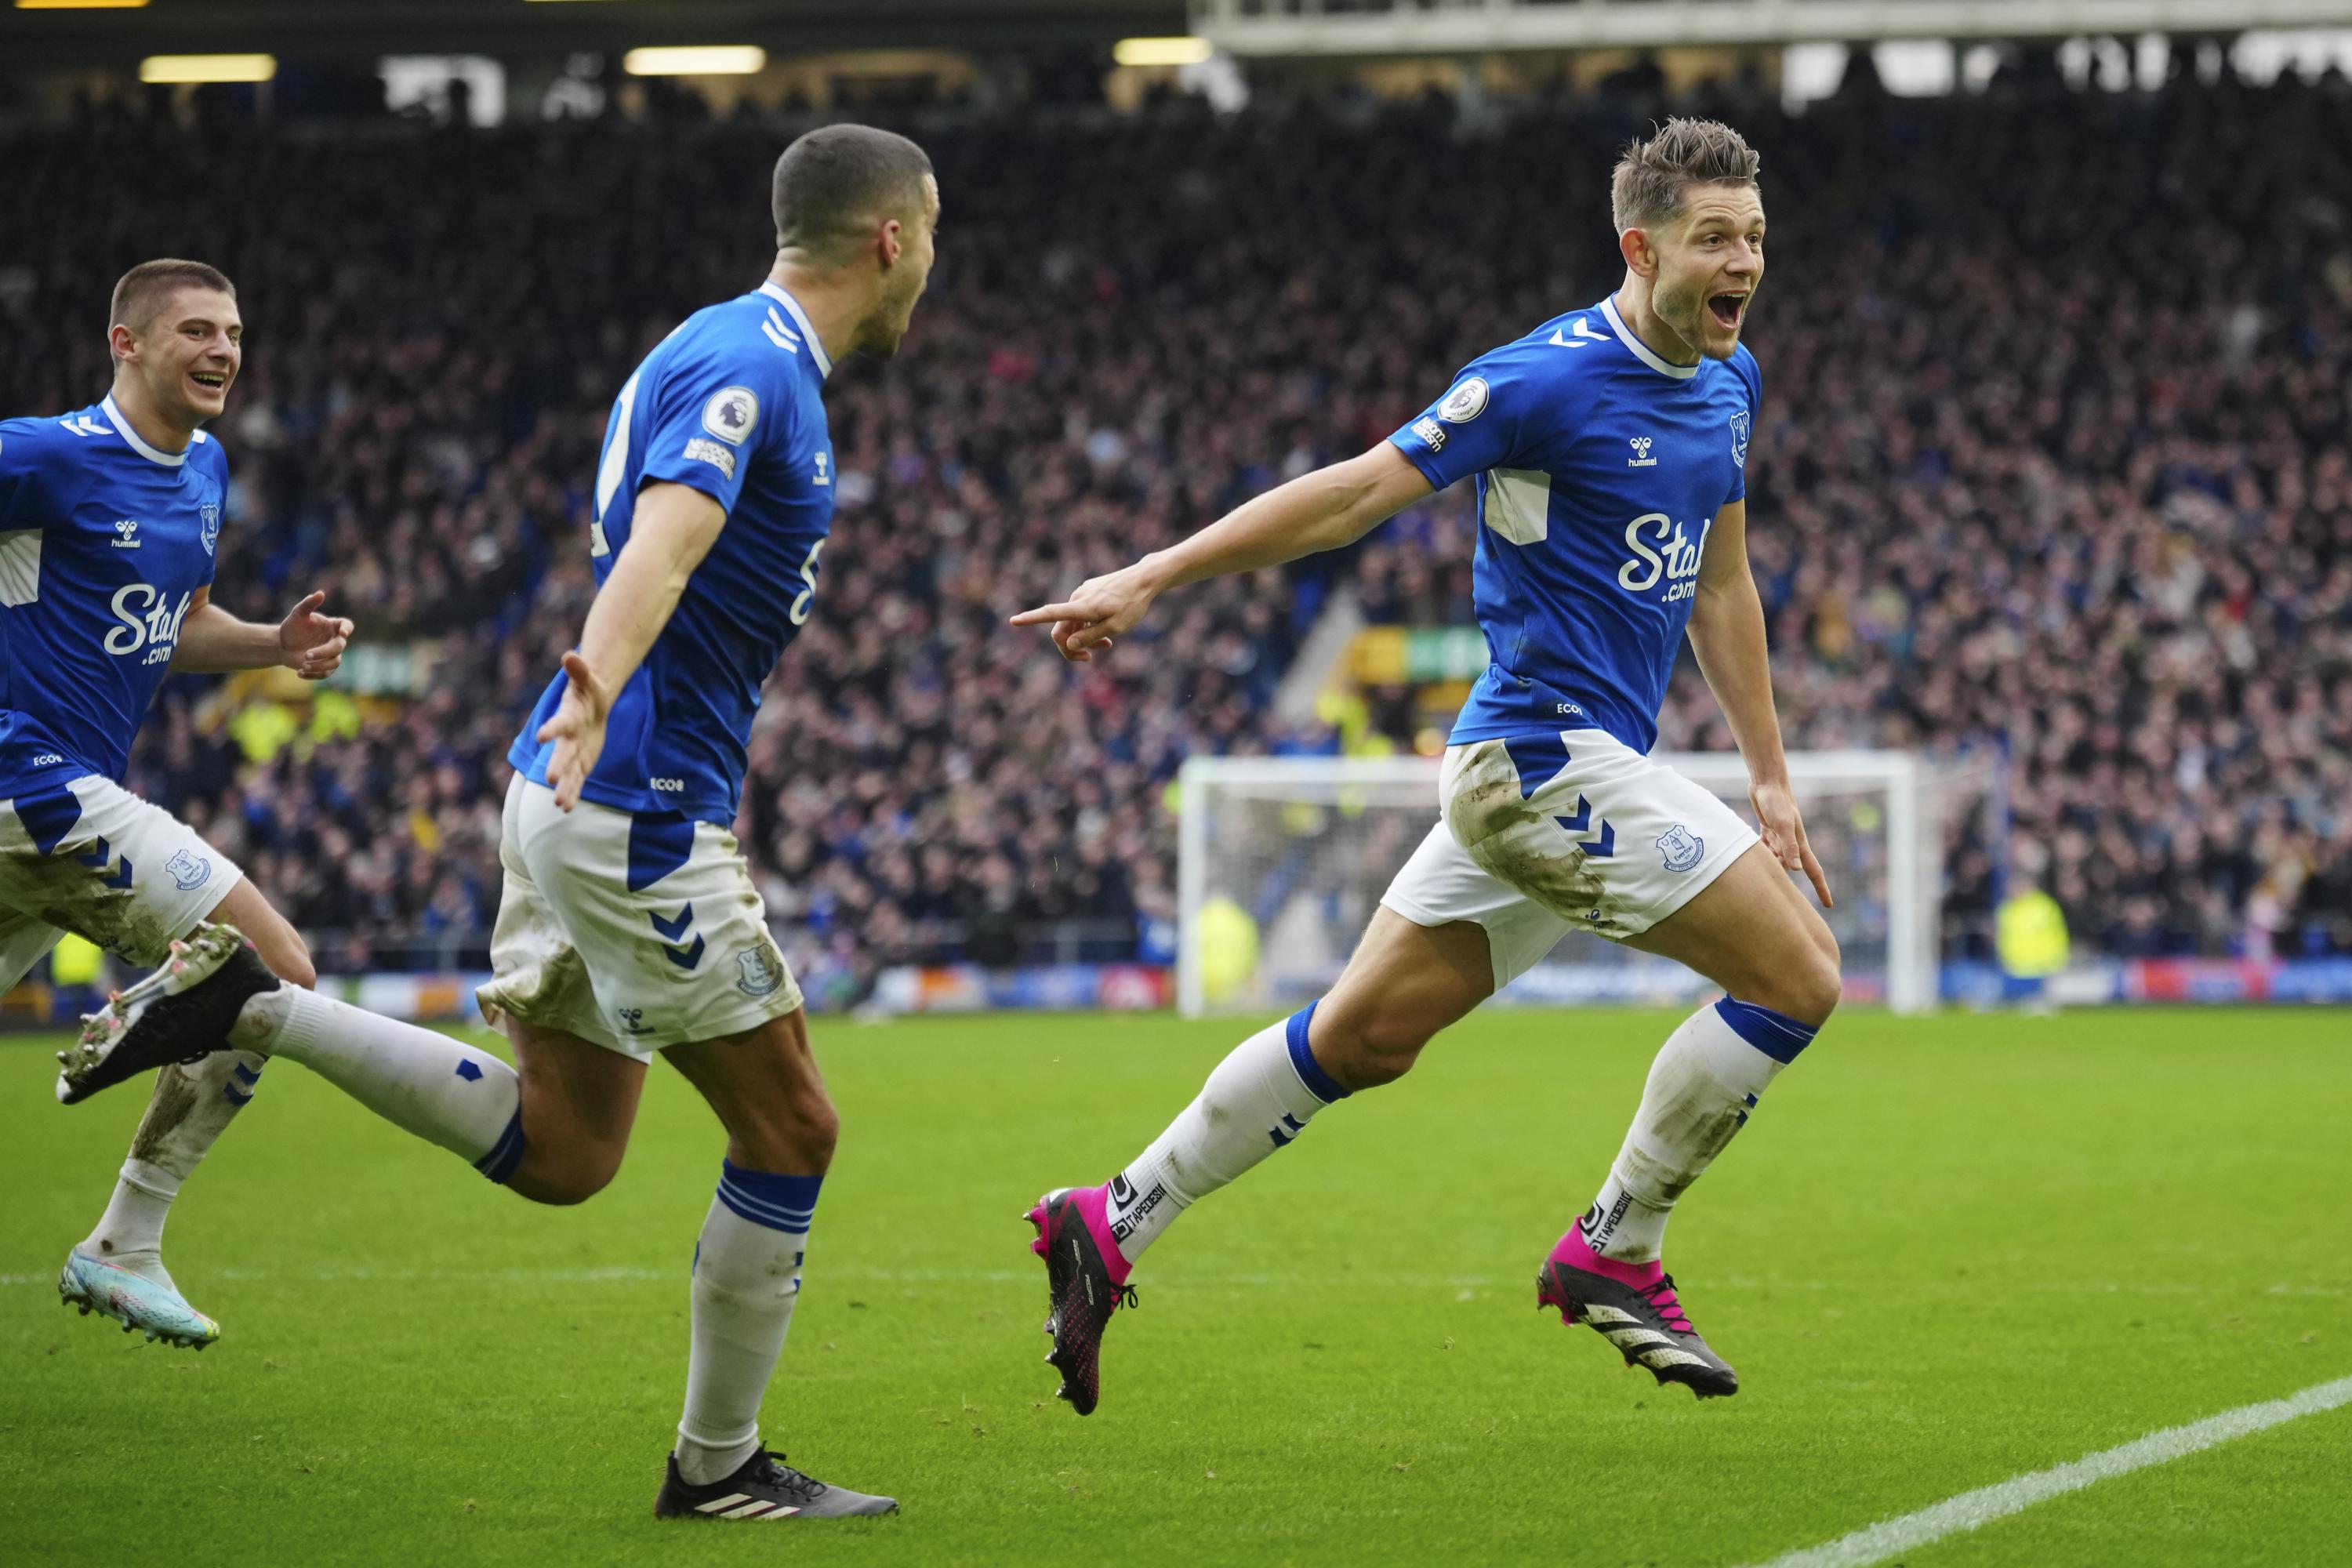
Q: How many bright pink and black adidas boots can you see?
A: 2